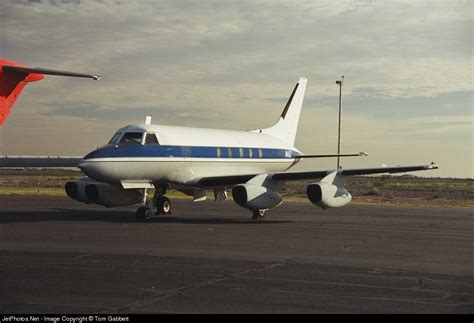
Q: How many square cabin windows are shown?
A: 5